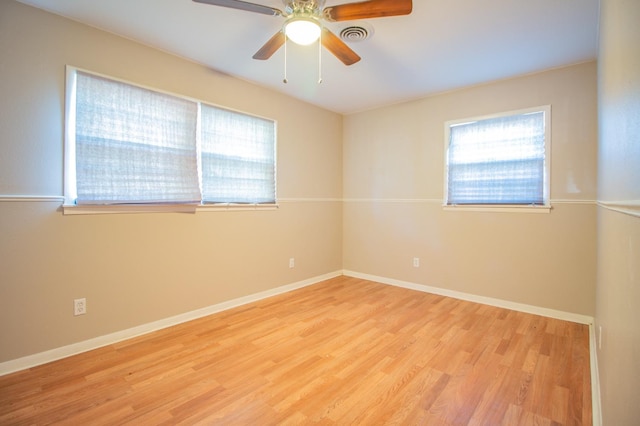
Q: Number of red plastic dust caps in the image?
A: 0